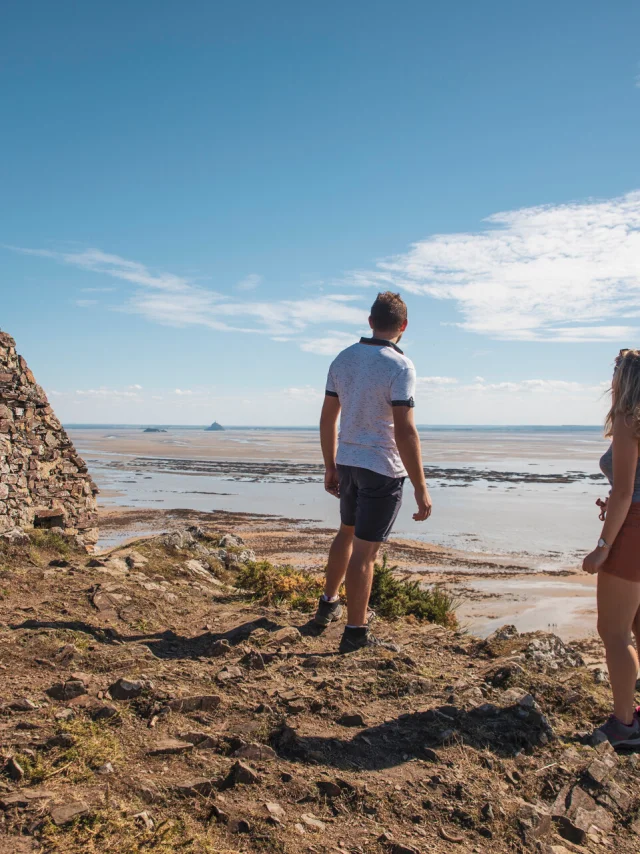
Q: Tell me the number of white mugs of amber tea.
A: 0